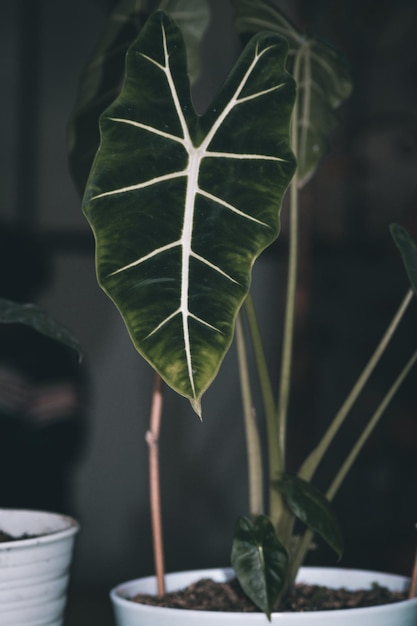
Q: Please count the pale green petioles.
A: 5